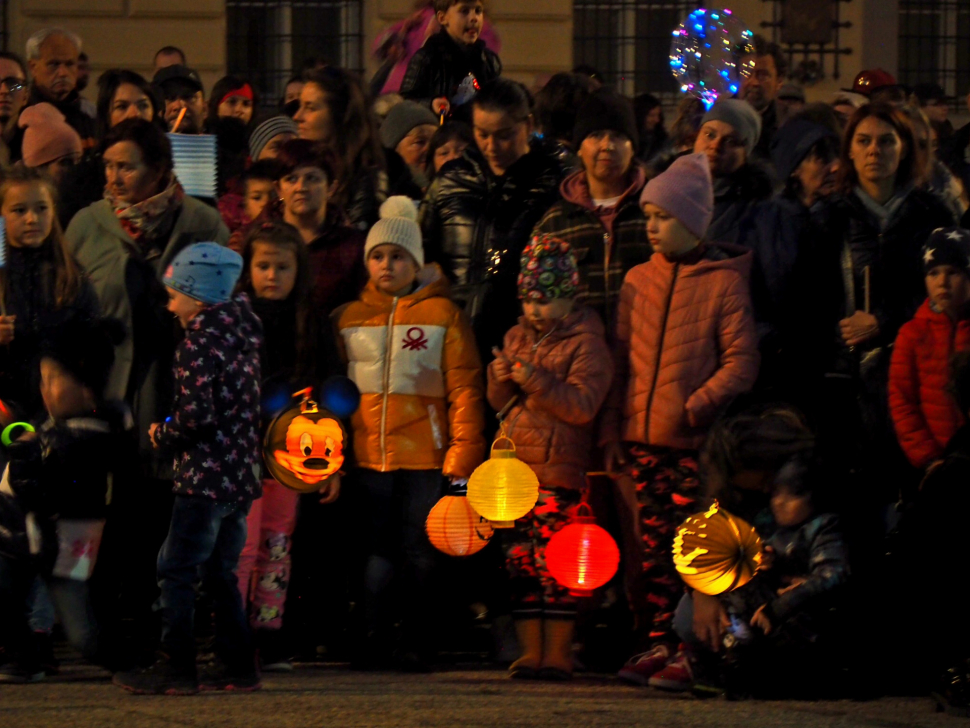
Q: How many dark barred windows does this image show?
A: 3